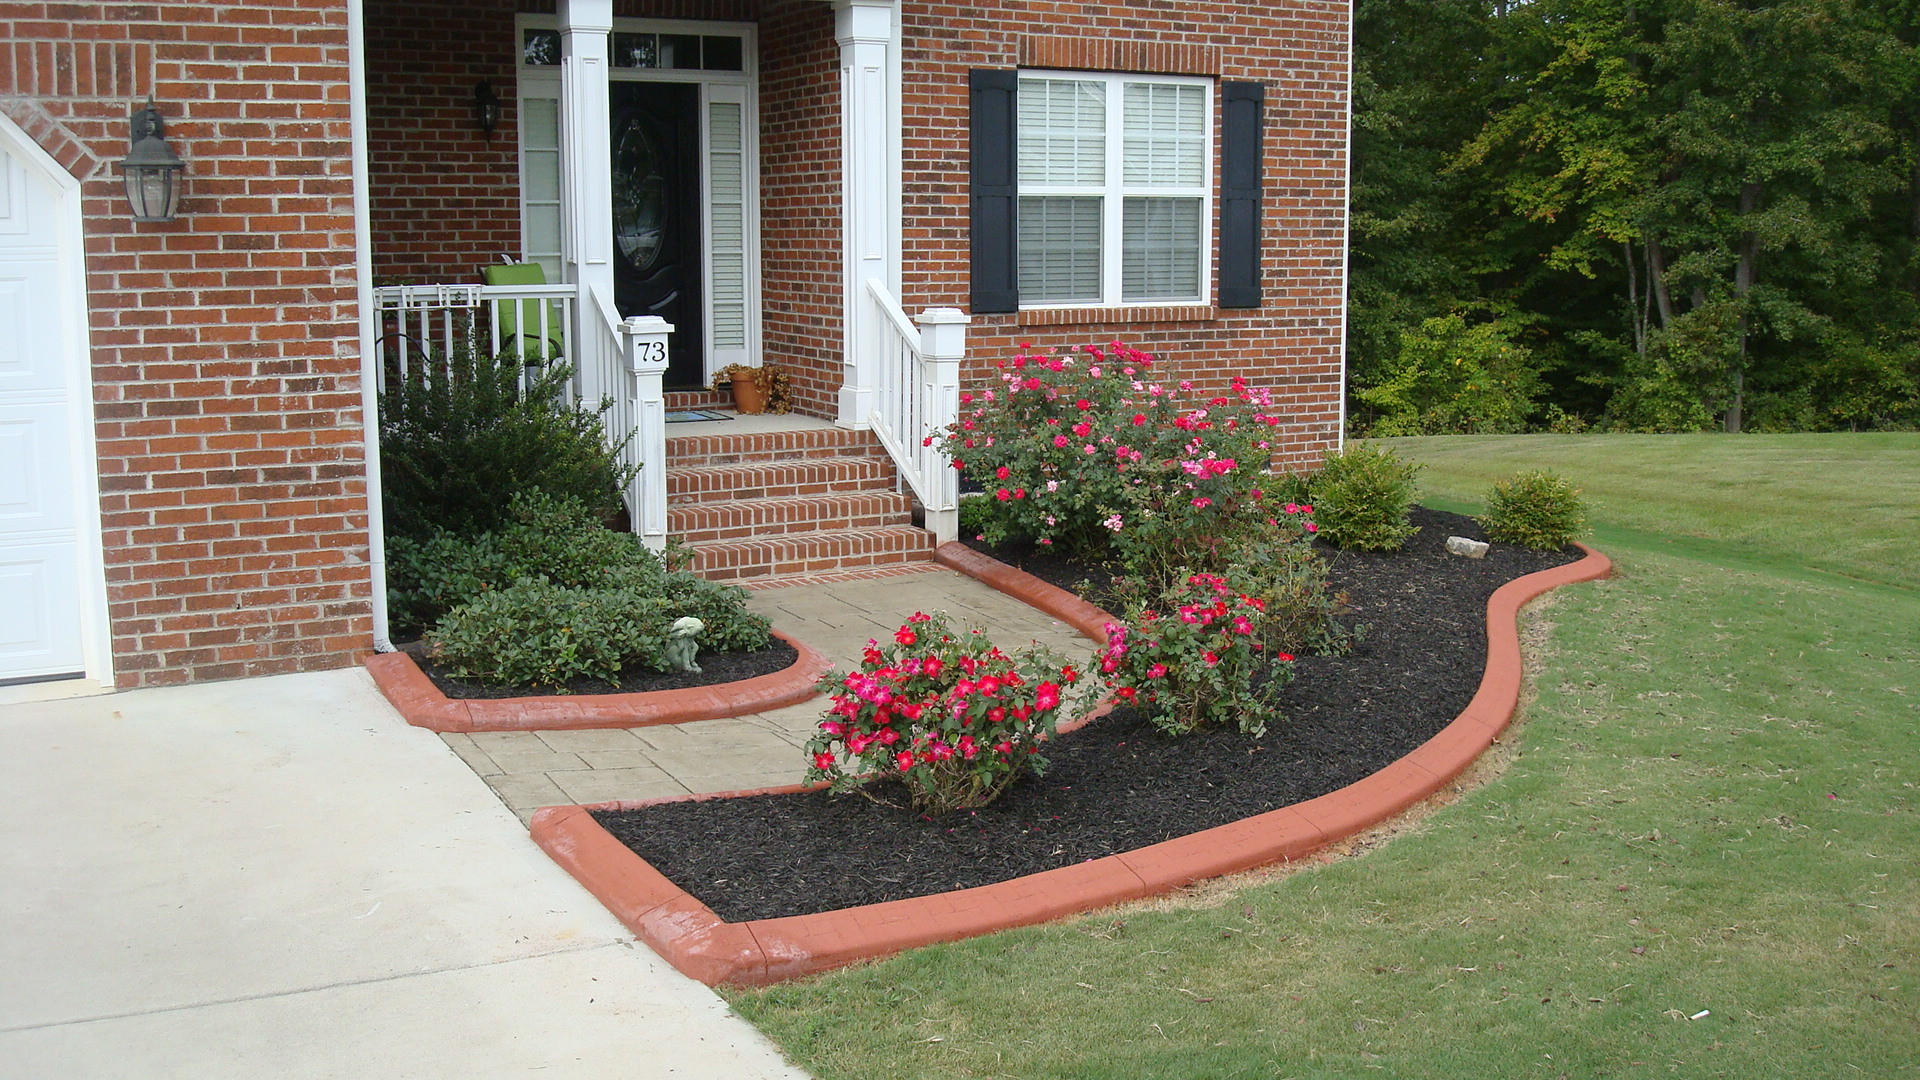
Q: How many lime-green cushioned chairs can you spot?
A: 1